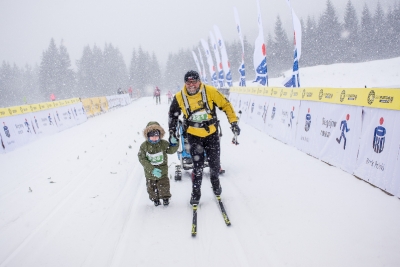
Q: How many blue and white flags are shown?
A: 8